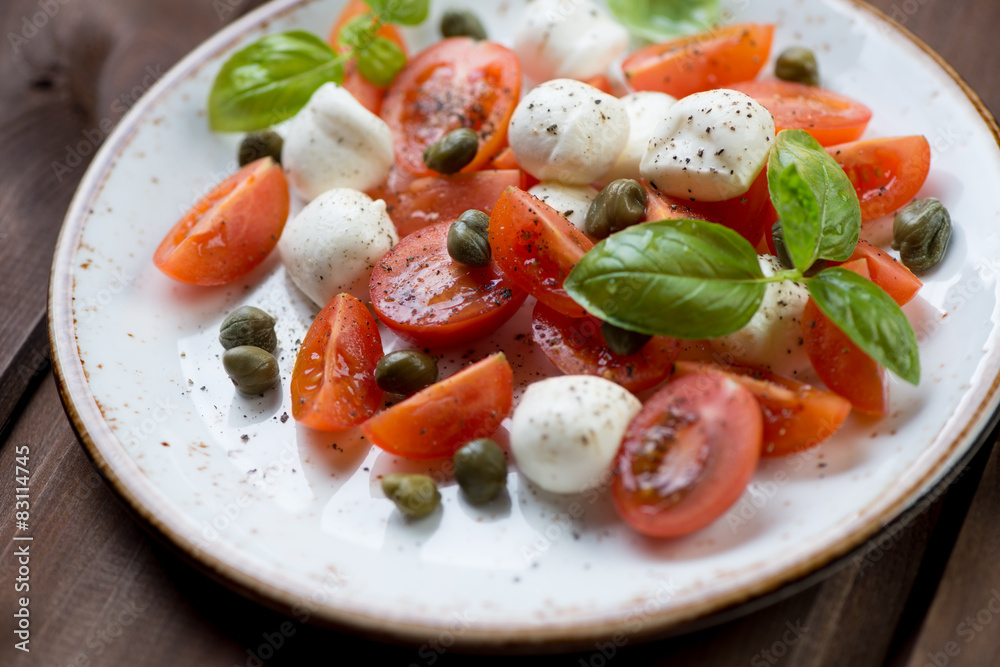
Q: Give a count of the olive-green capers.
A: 14